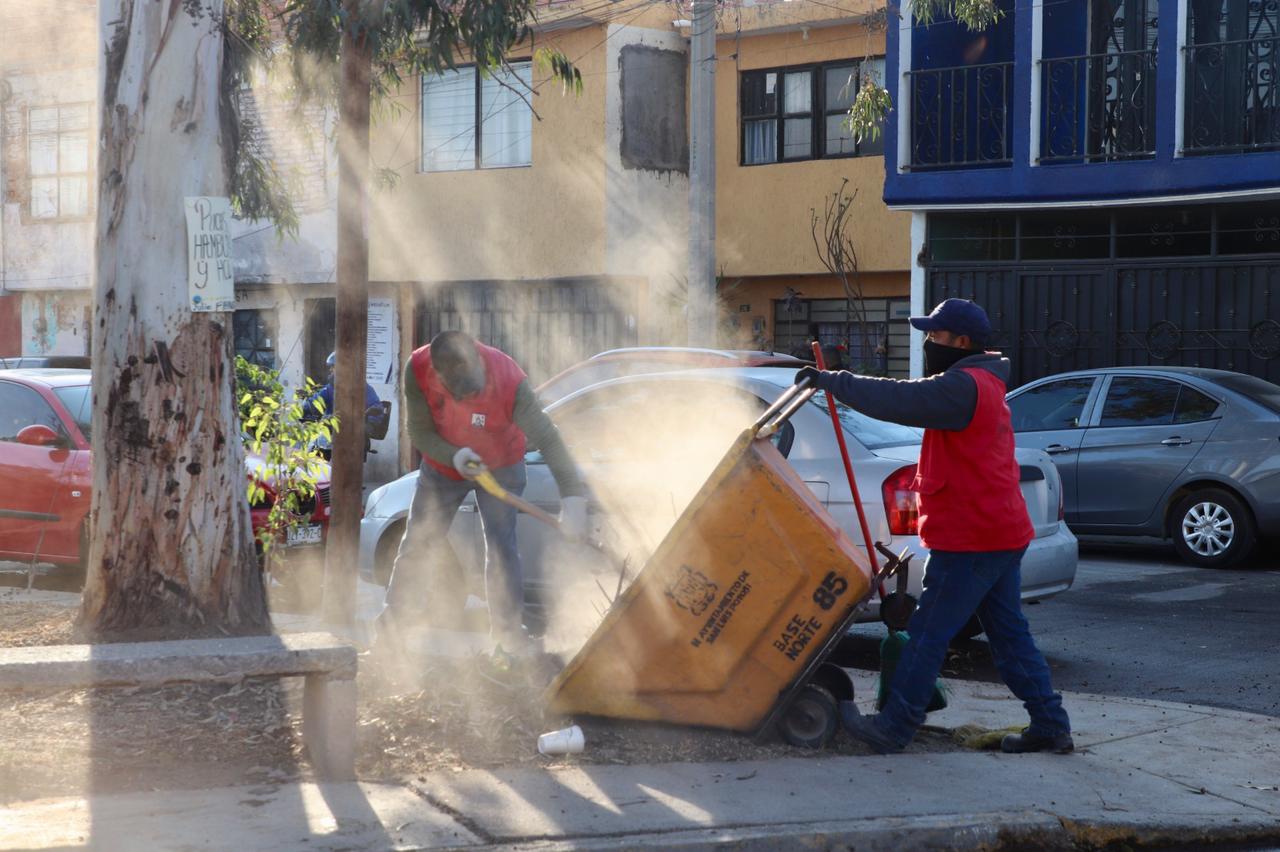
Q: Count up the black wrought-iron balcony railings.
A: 3